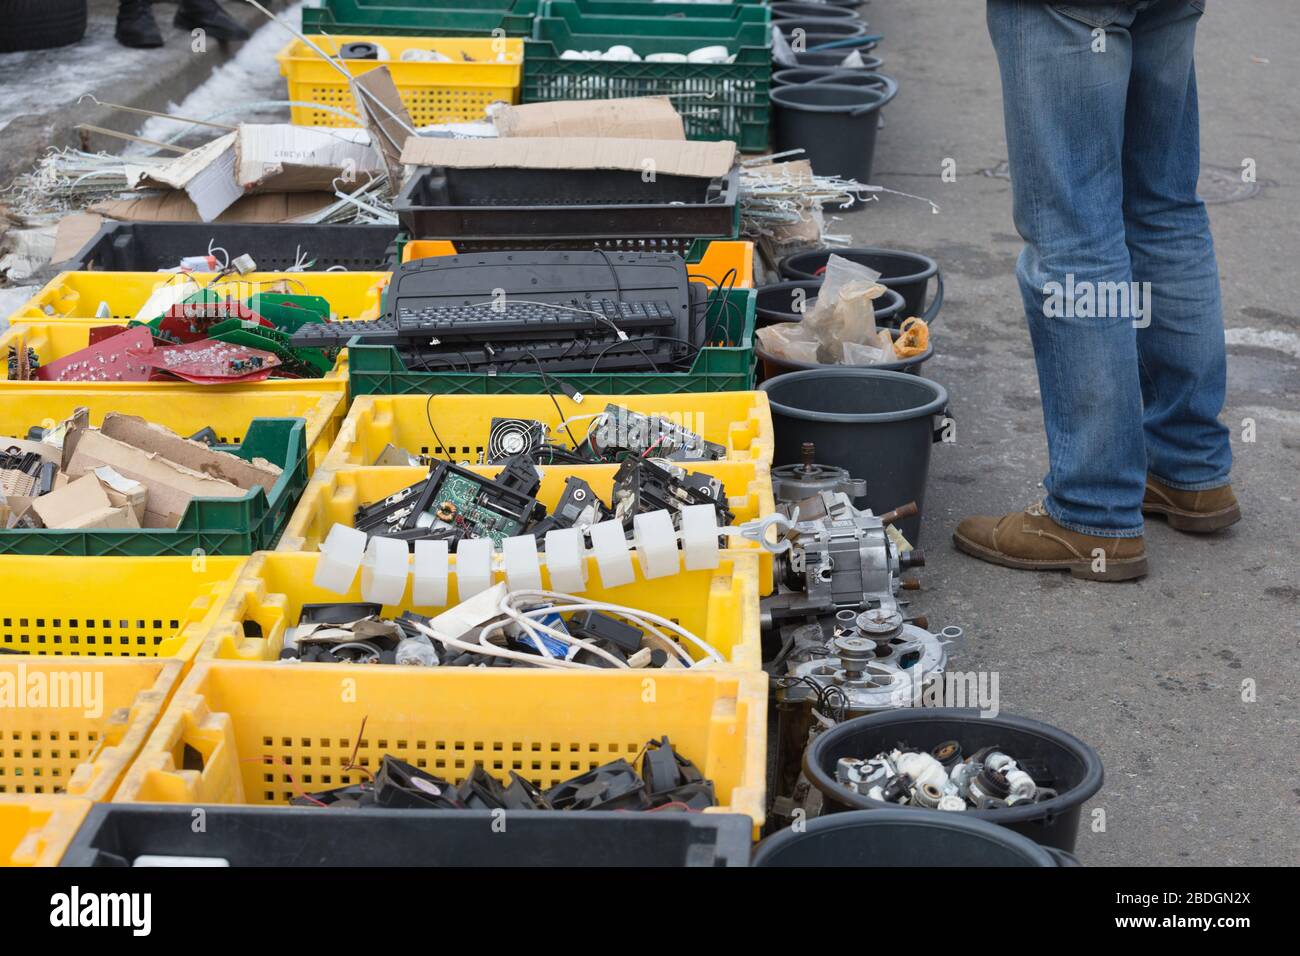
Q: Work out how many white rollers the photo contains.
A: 9